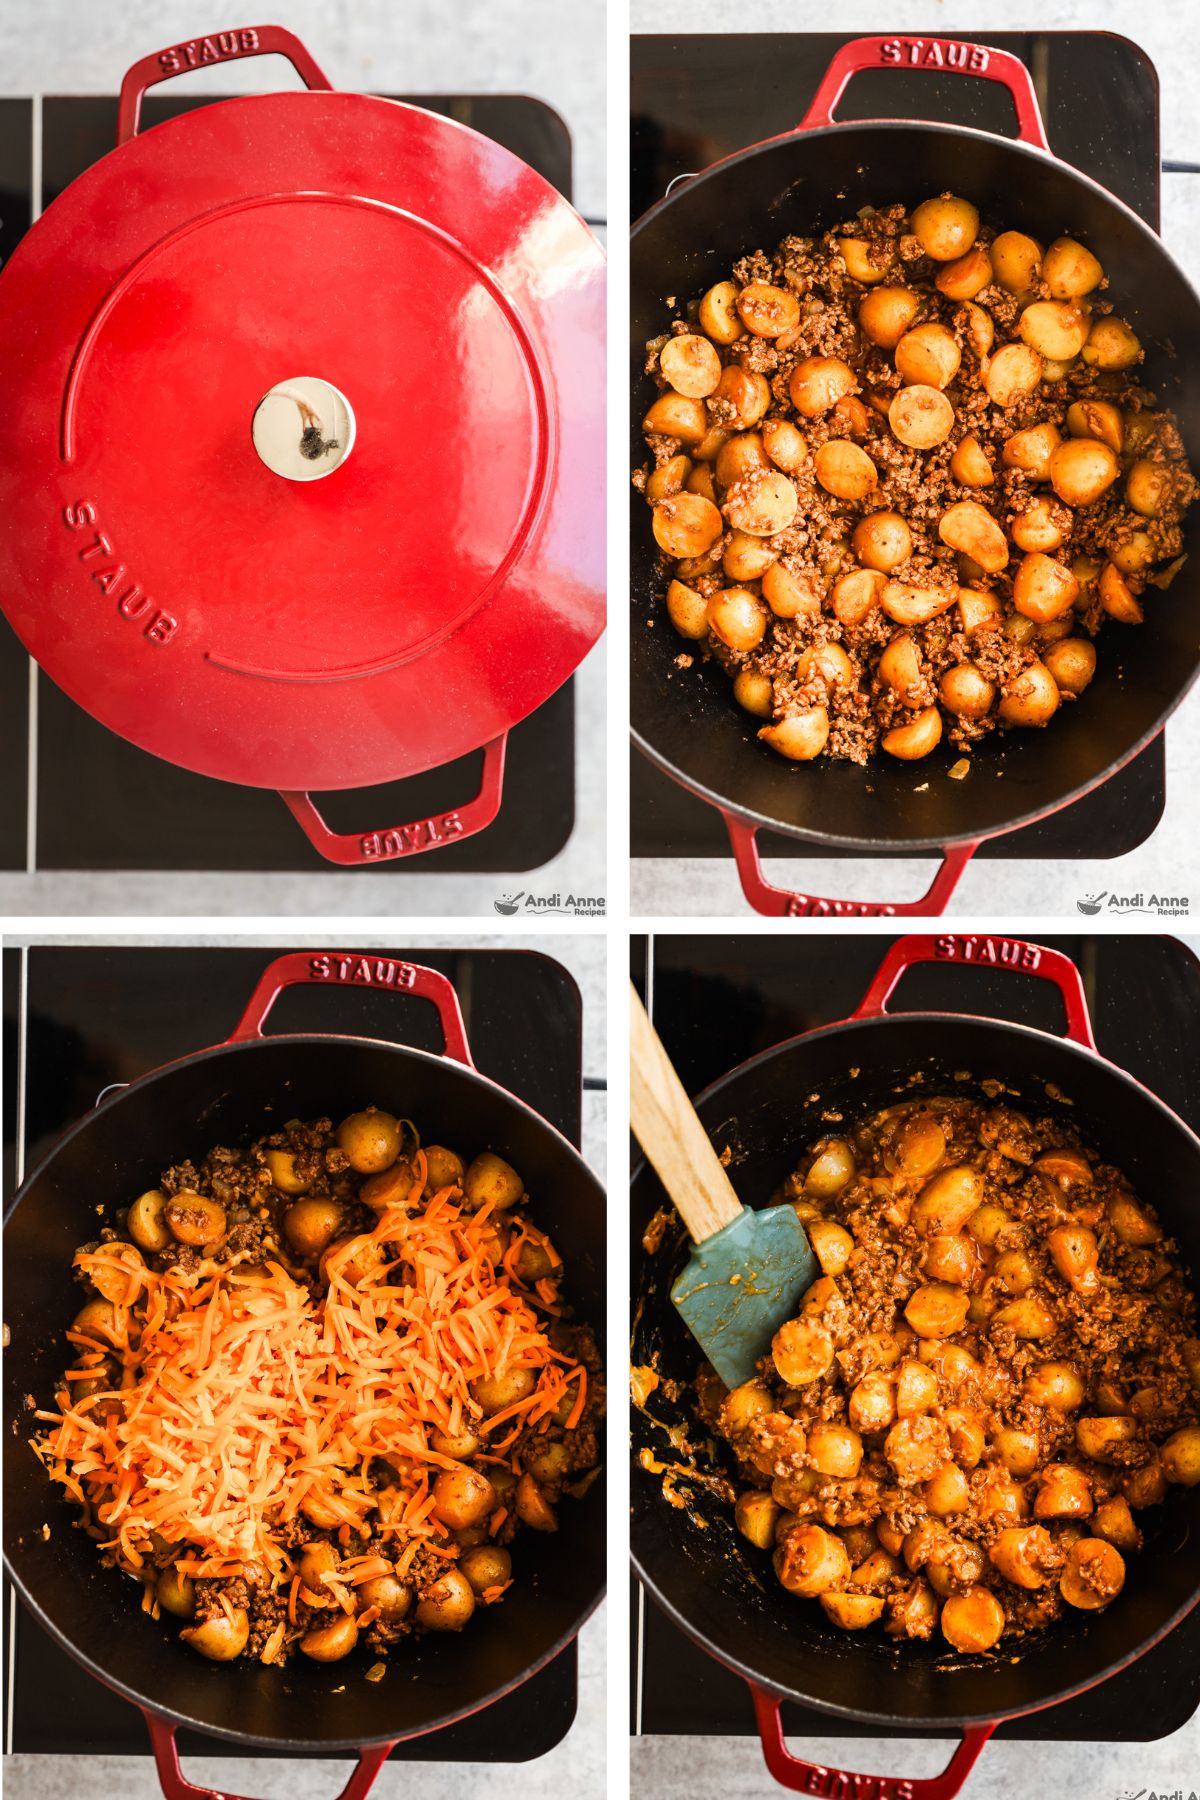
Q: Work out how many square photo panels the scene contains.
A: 4